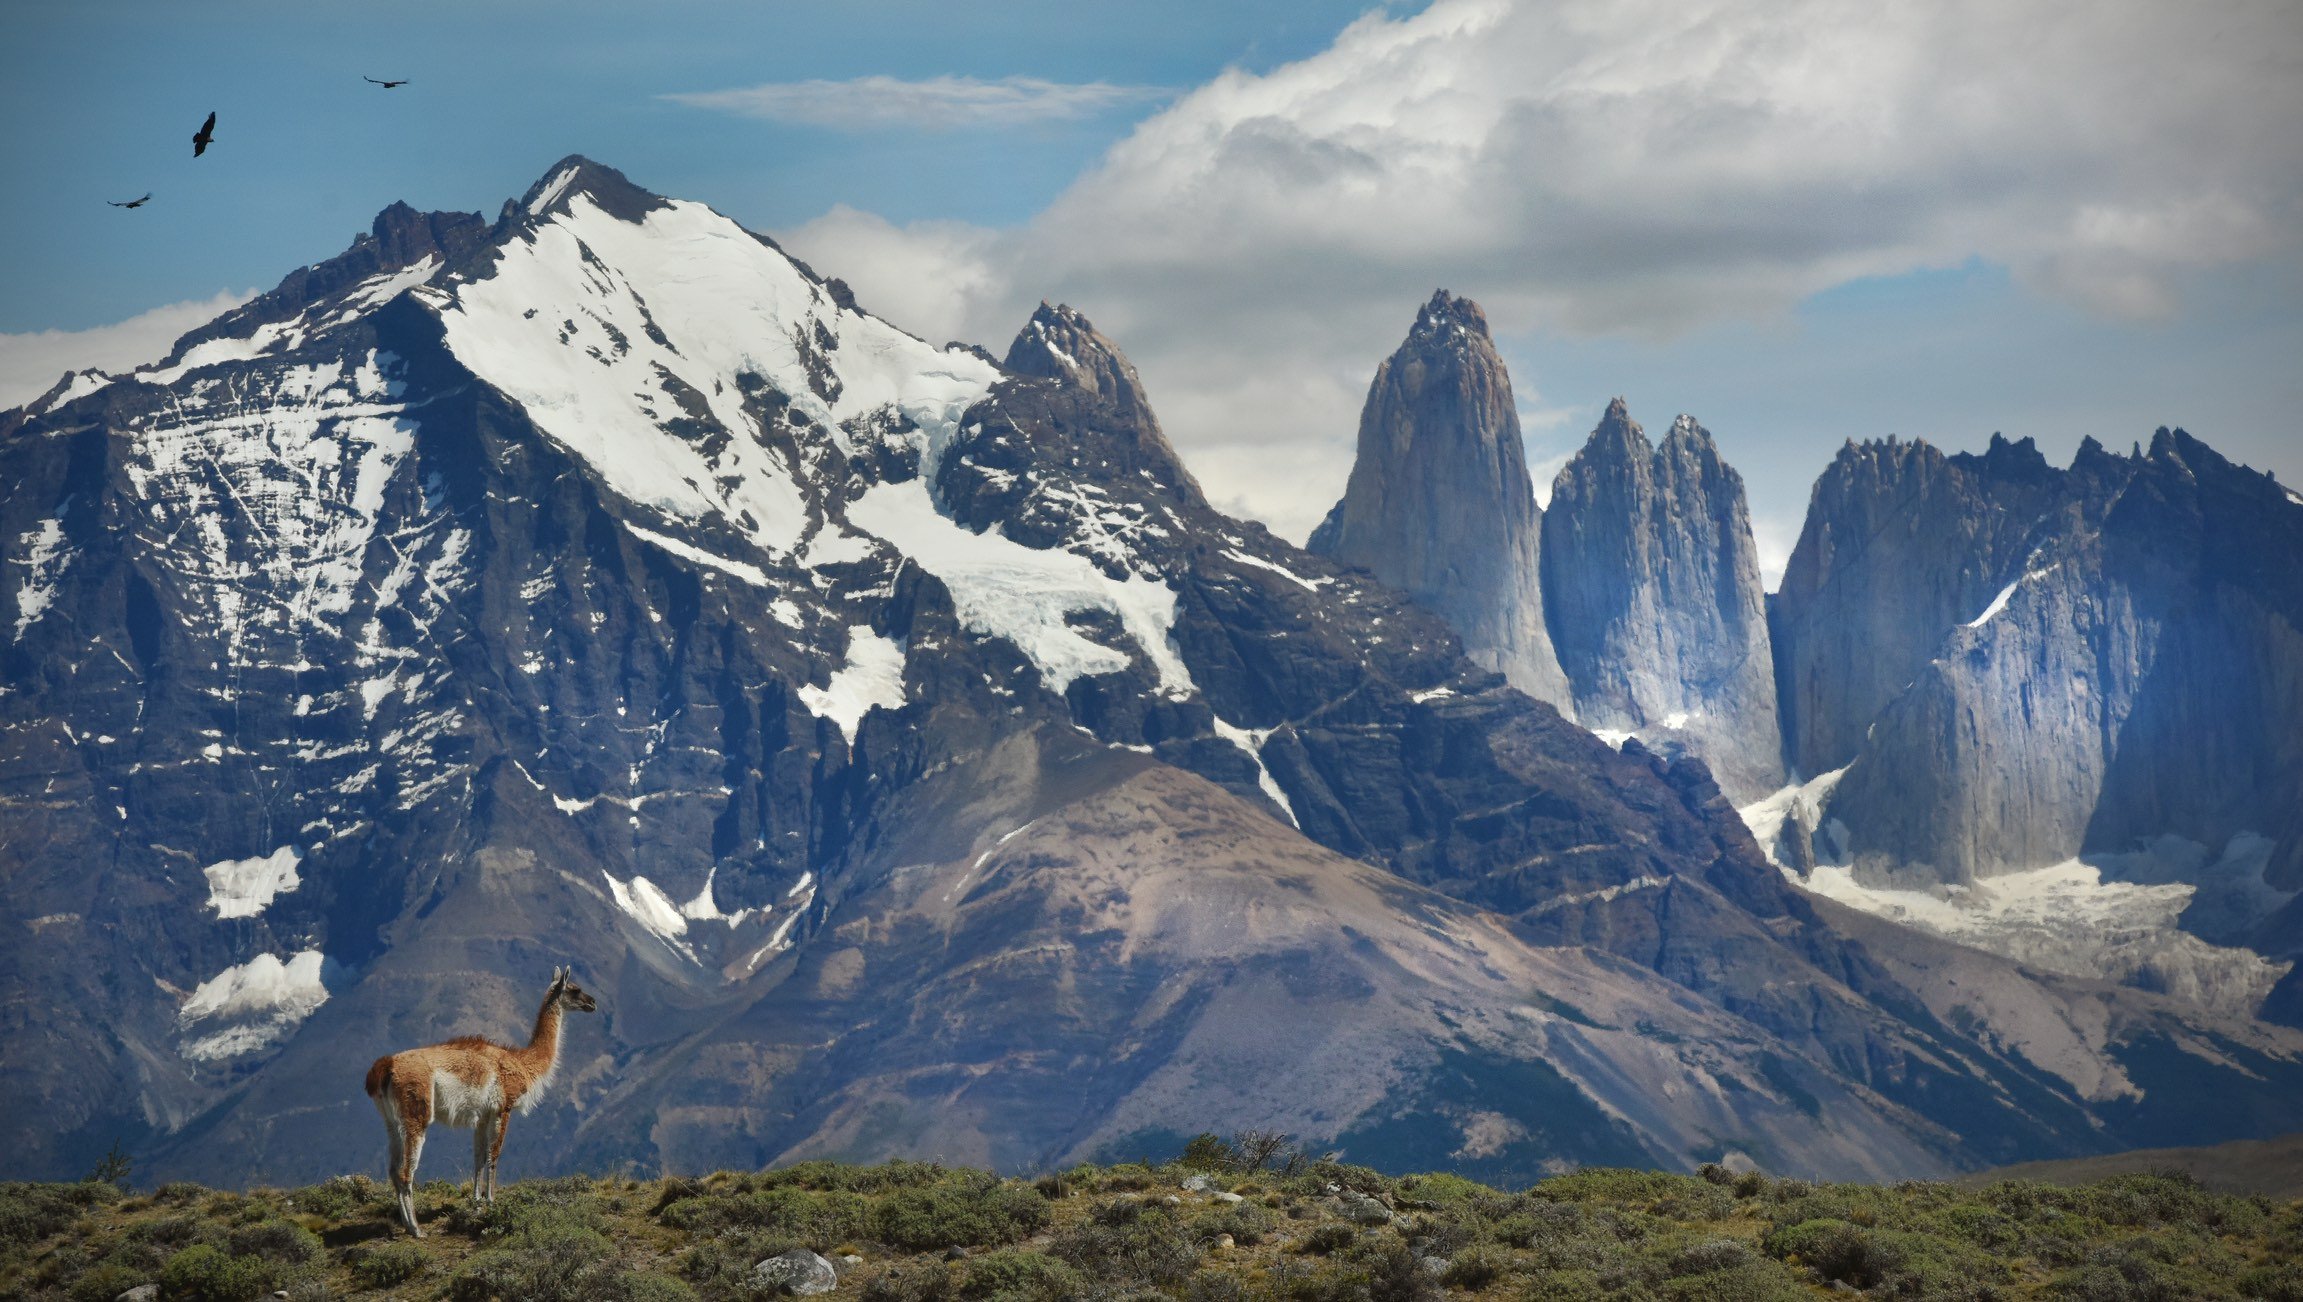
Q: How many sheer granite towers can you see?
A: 3